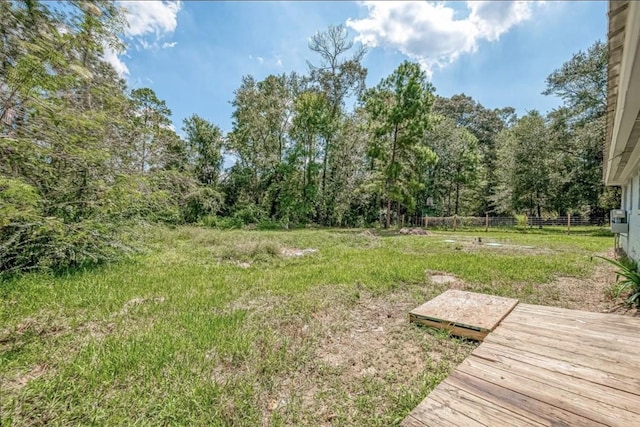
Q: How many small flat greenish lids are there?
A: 3